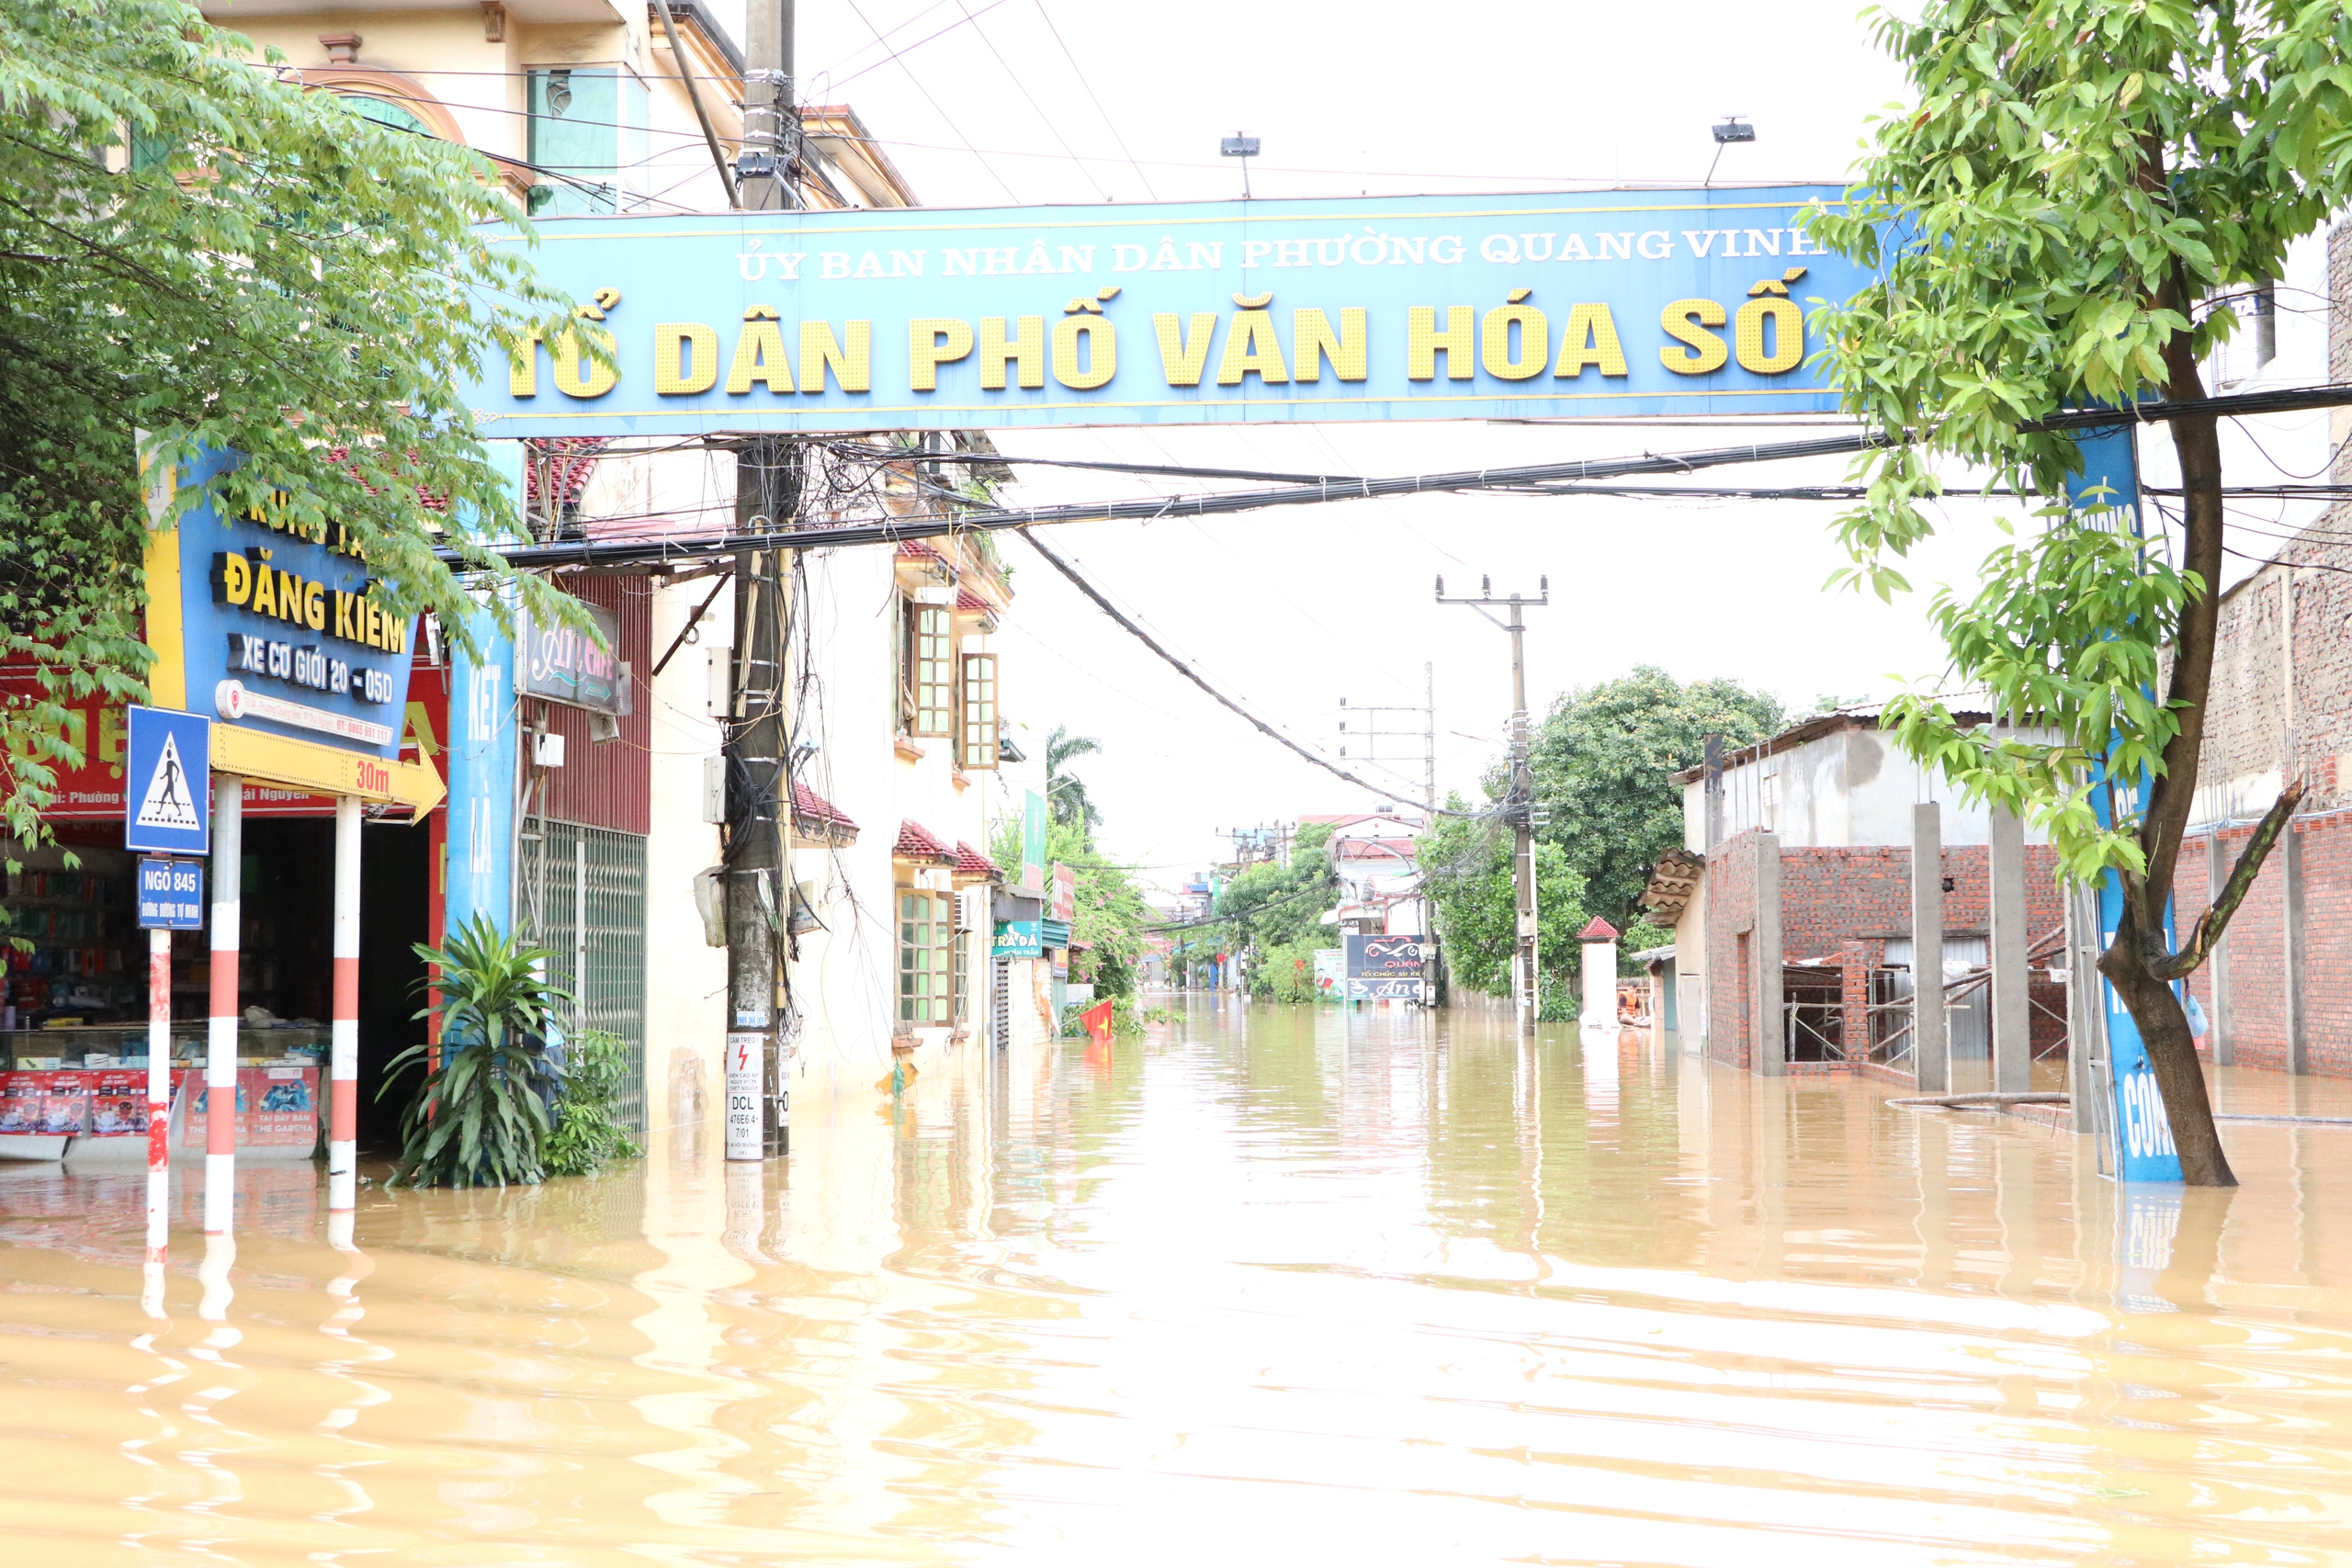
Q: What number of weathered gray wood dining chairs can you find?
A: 0